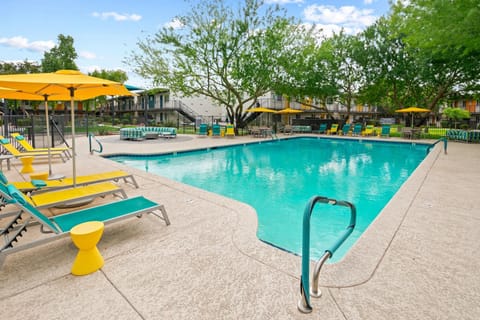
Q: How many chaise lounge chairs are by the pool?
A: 14